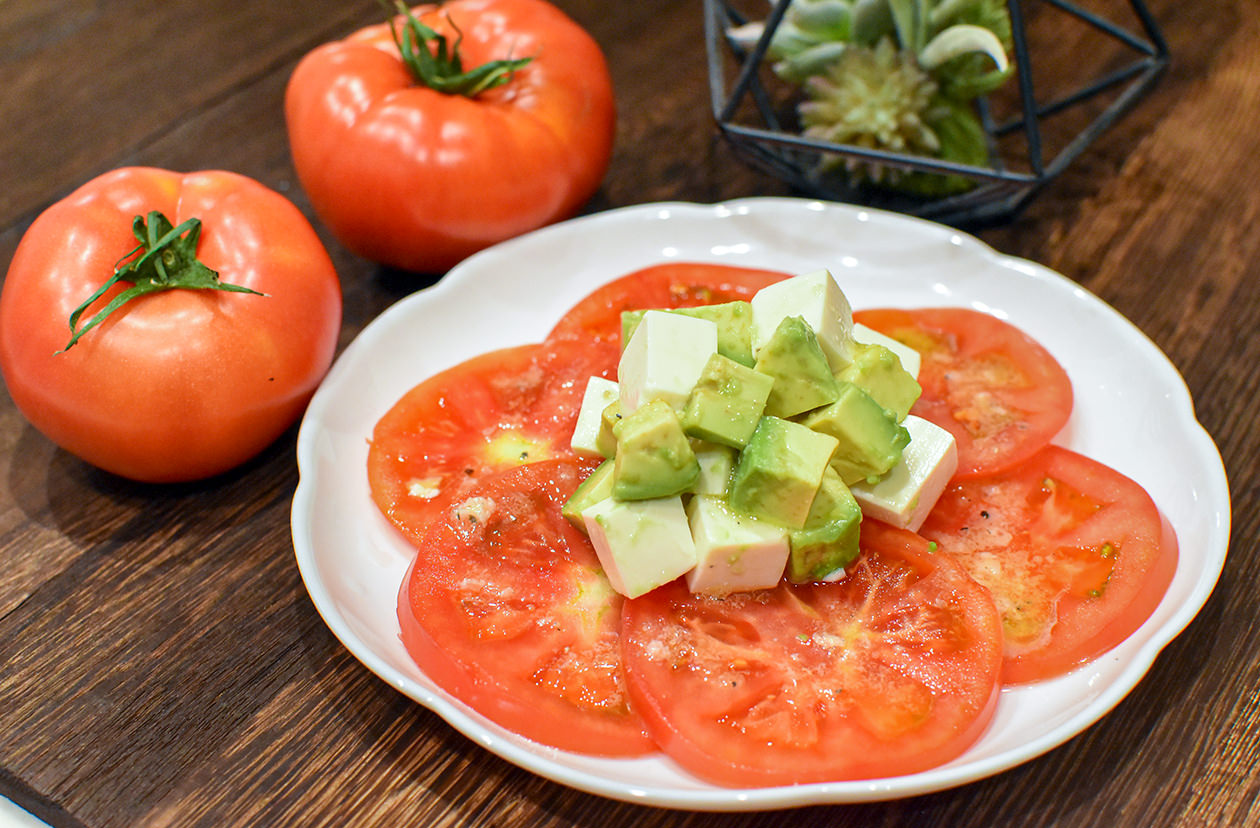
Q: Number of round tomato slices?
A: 6